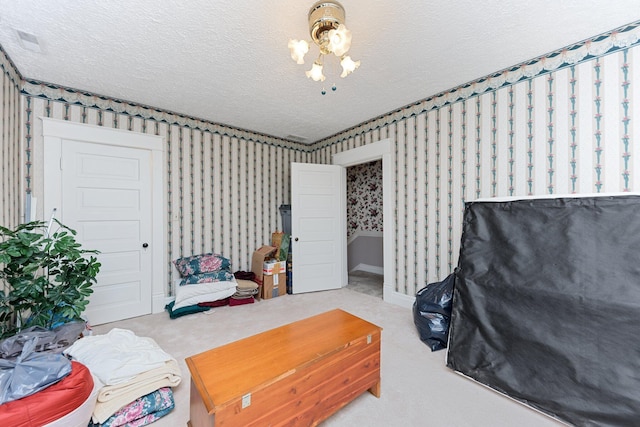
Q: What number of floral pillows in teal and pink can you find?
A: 2